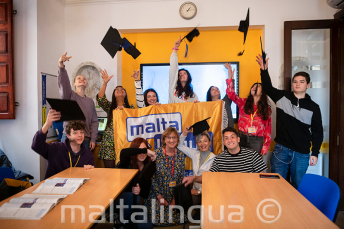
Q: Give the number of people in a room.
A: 12